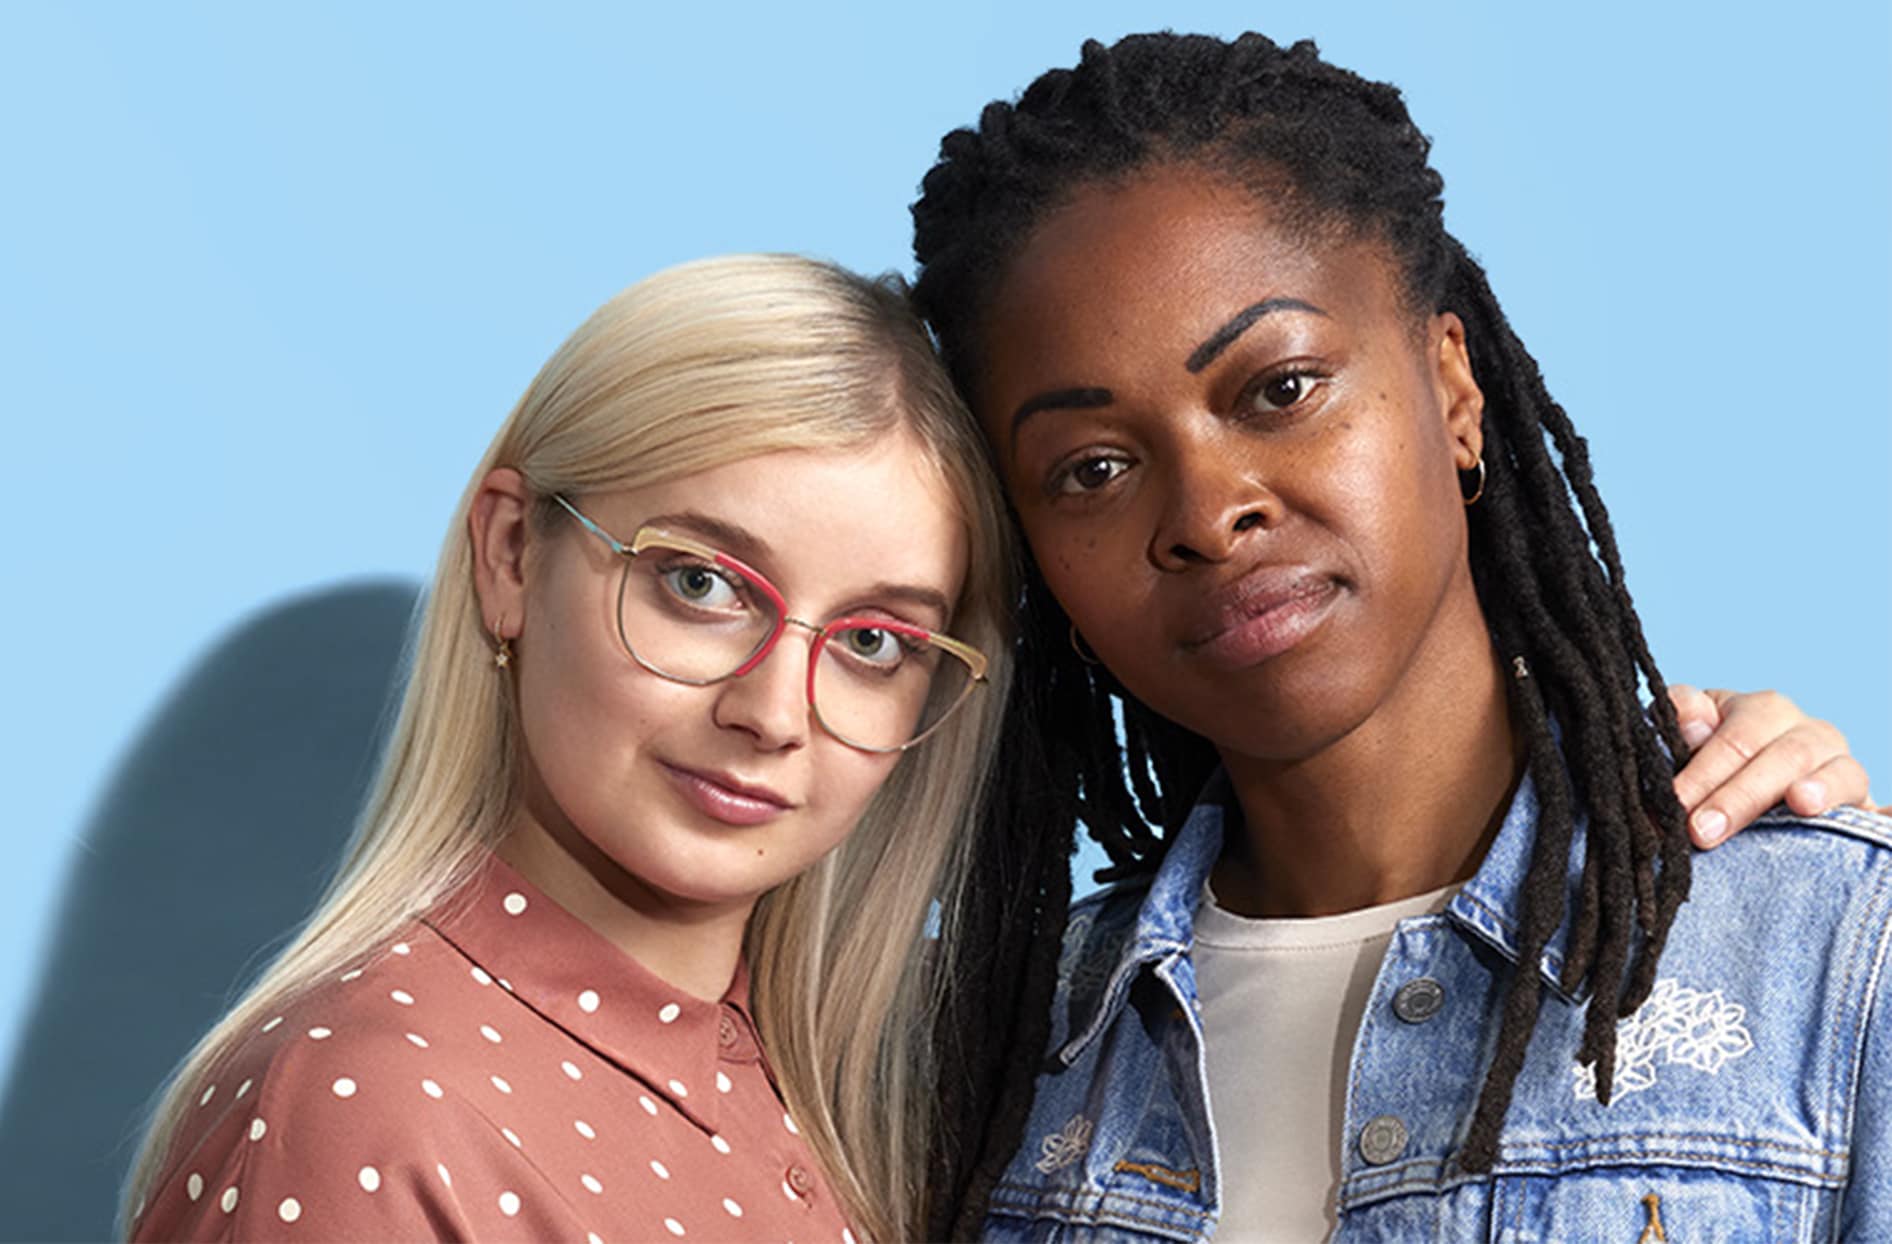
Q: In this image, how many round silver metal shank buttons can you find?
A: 2